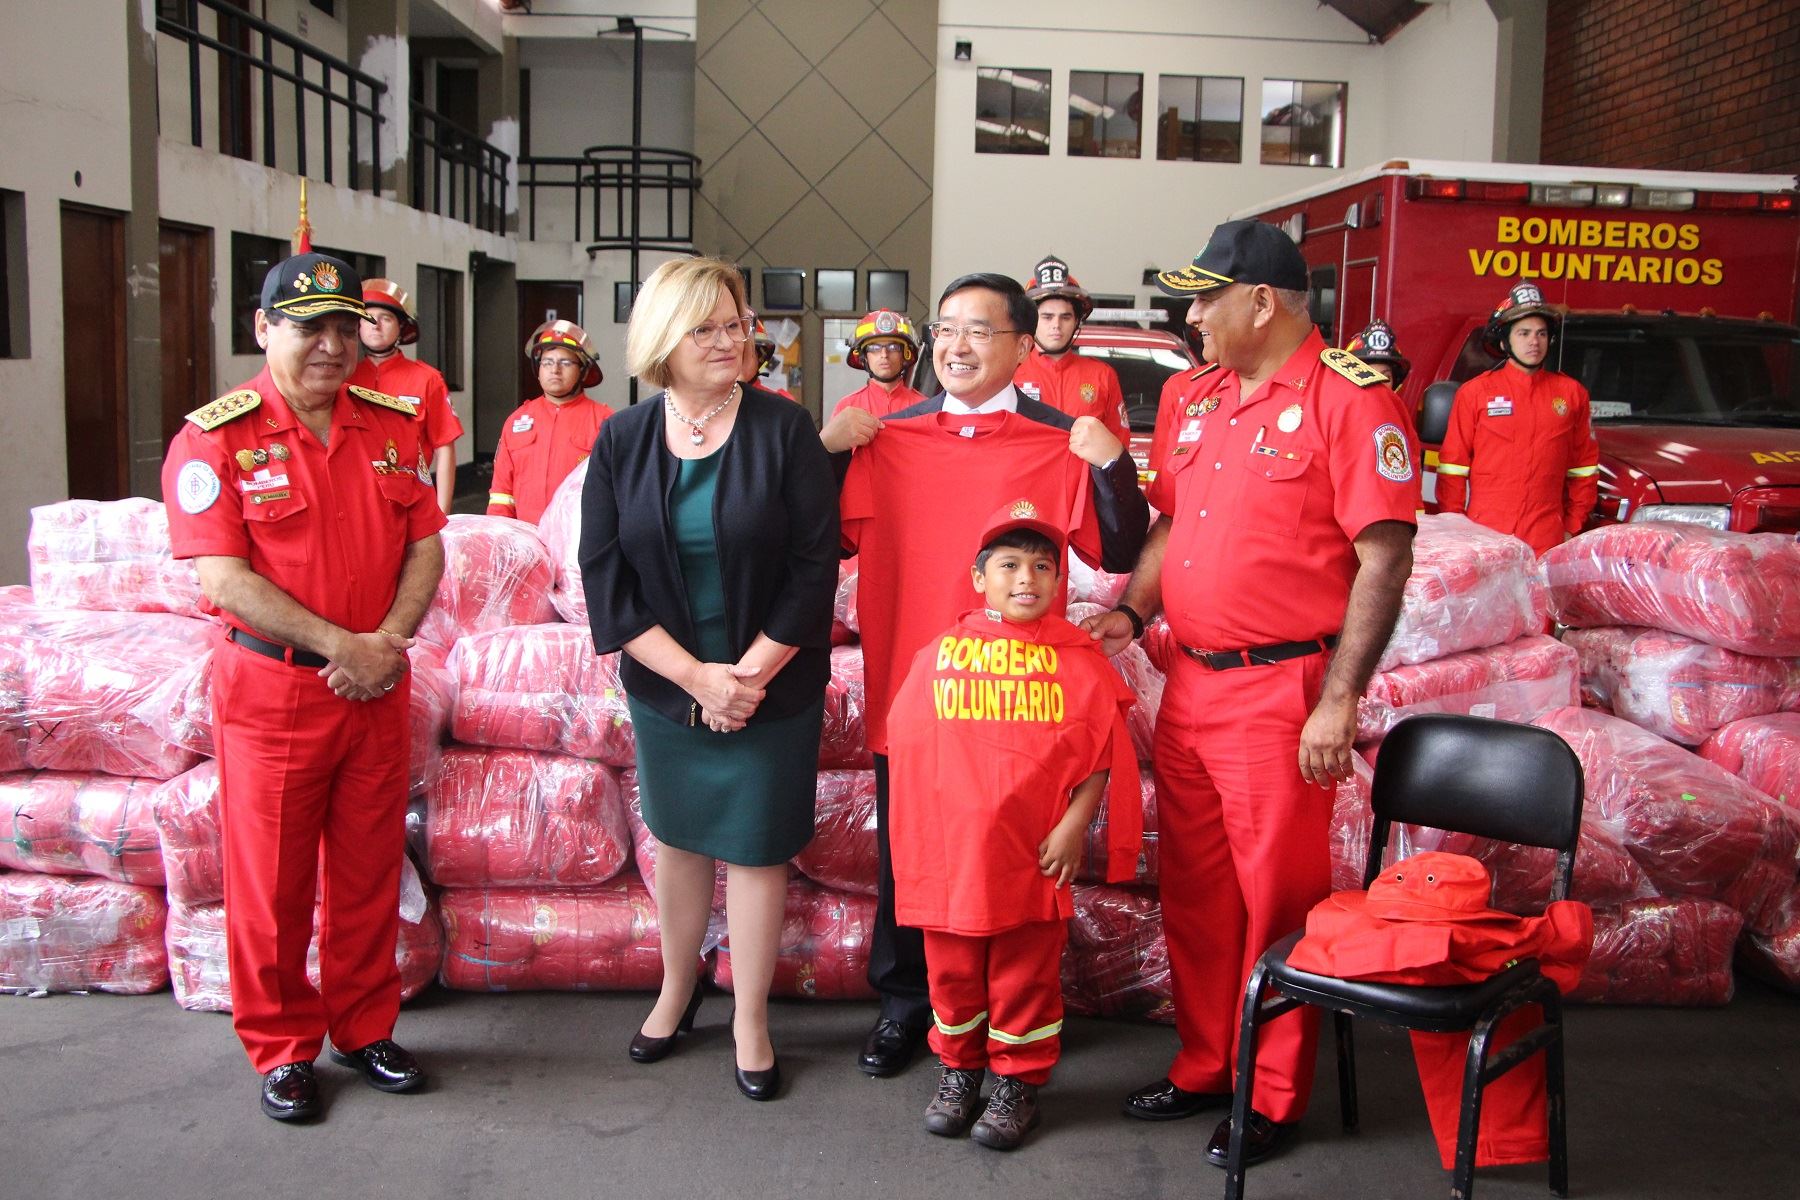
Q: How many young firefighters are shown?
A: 1